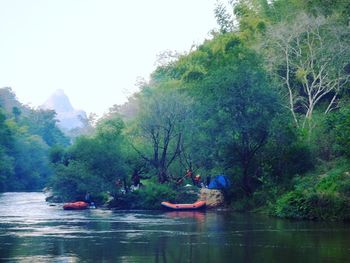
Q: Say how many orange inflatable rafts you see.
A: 2